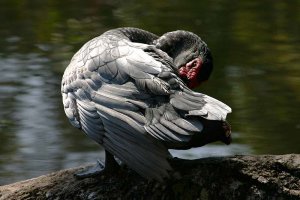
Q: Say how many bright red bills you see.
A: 1